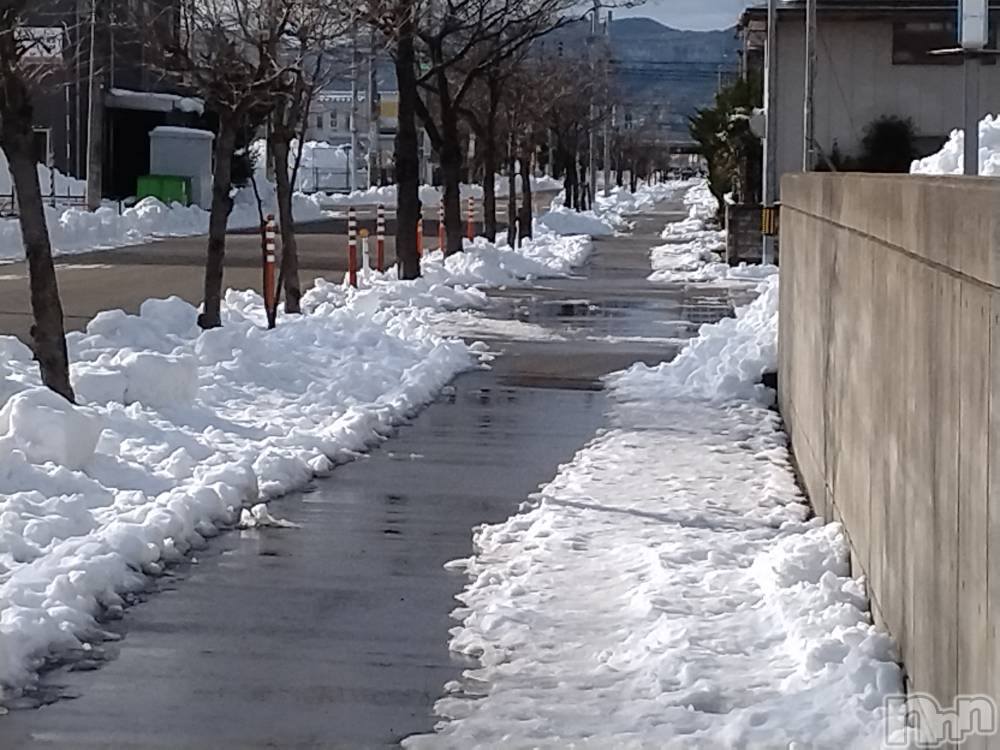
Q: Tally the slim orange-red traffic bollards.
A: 6